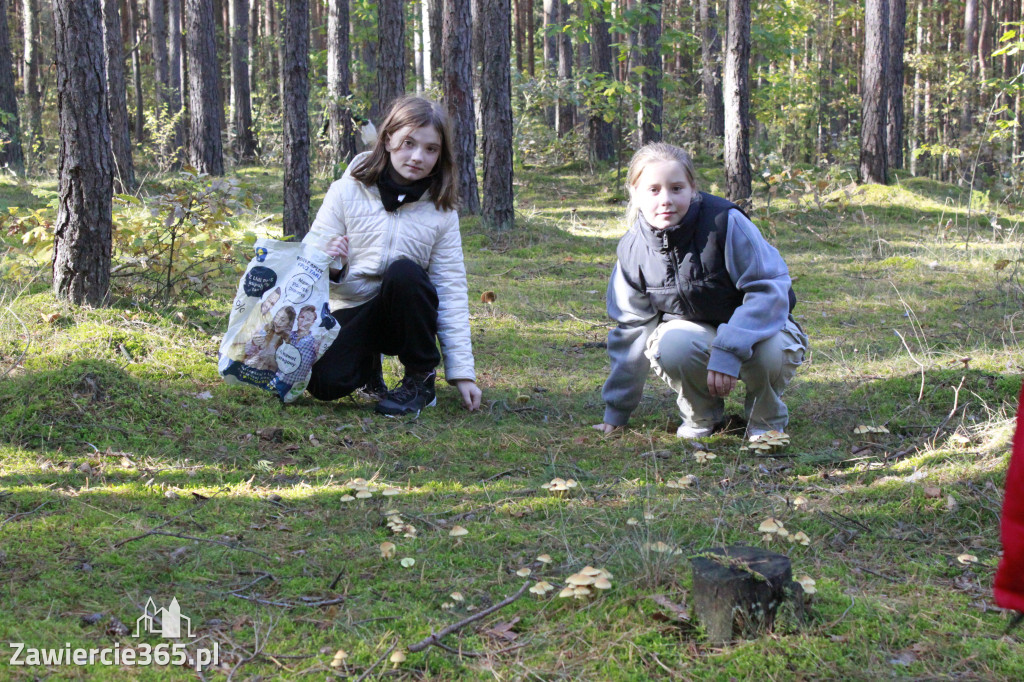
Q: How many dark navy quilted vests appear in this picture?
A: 1